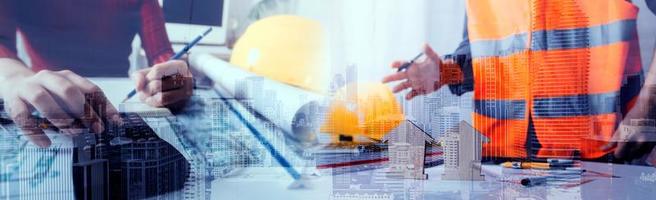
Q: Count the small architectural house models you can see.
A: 2